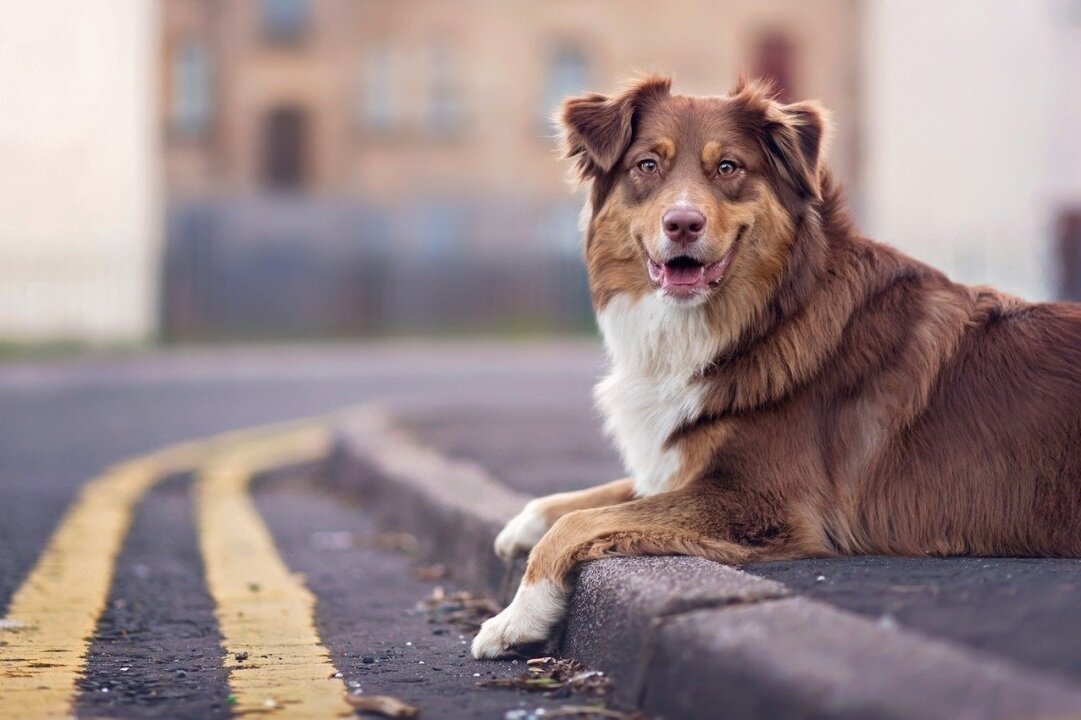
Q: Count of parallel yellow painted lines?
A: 2